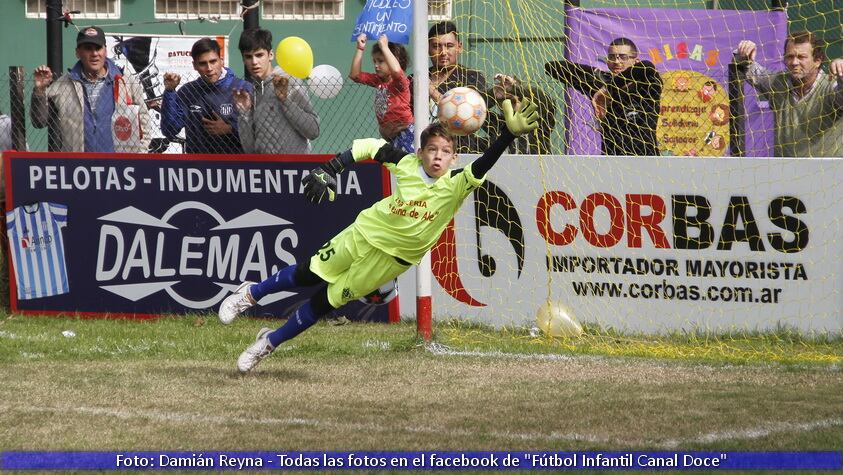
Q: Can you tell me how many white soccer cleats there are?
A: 2